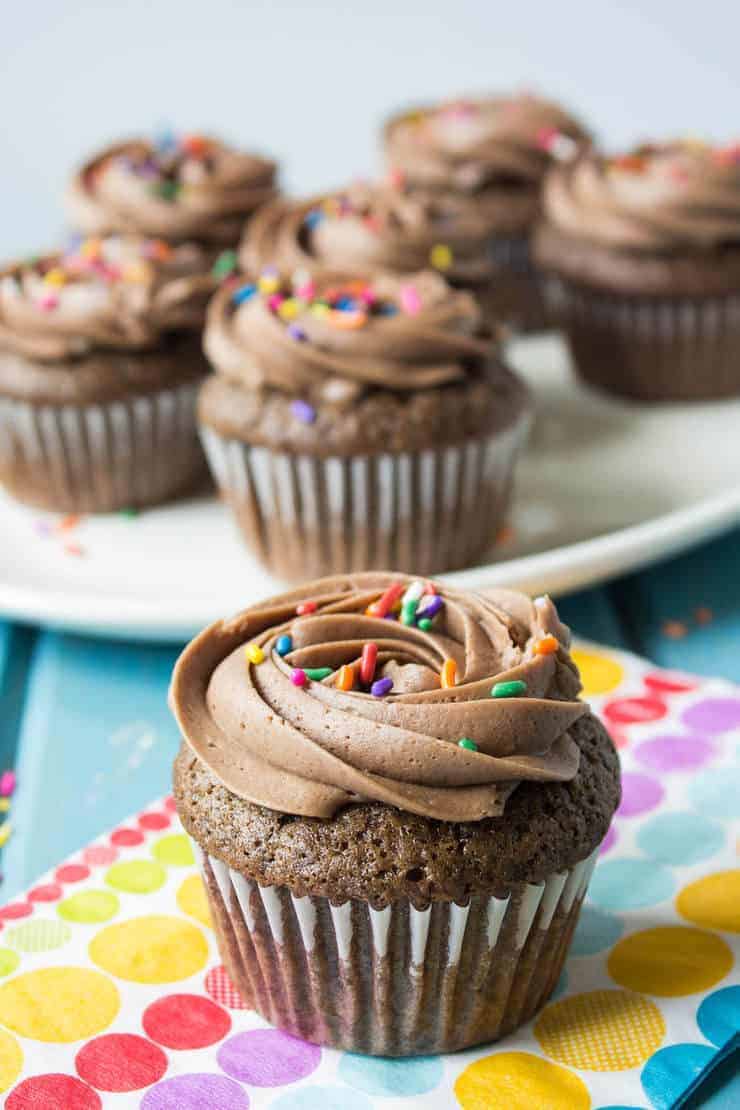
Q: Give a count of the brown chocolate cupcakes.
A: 7